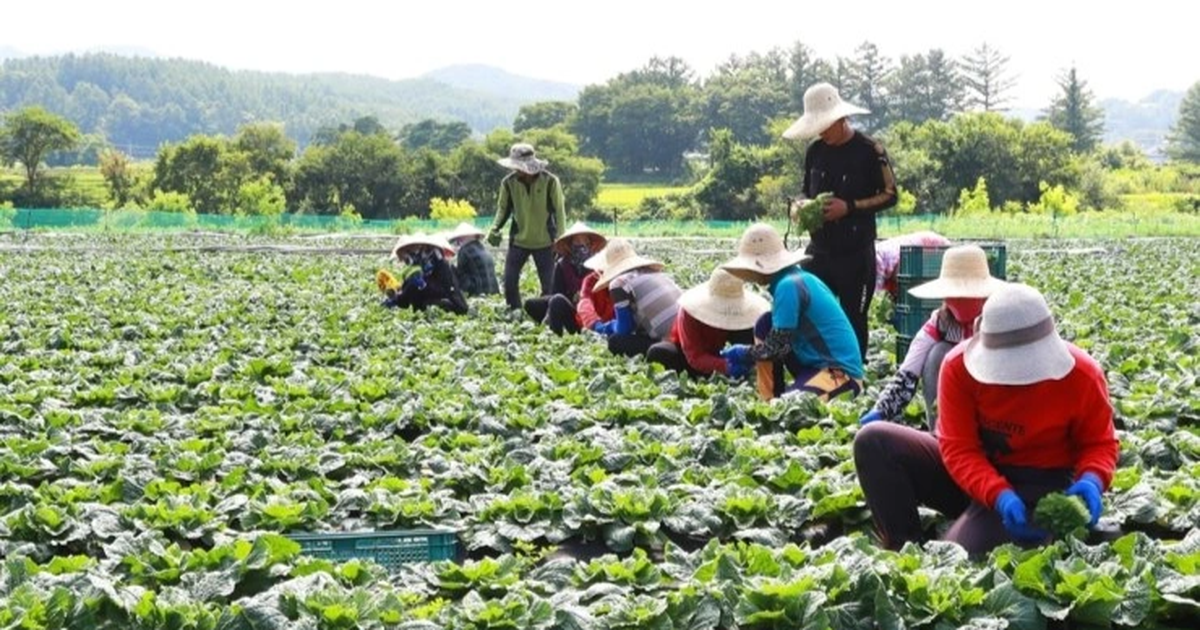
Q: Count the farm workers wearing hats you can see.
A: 11